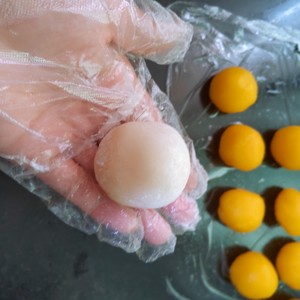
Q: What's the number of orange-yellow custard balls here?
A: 7